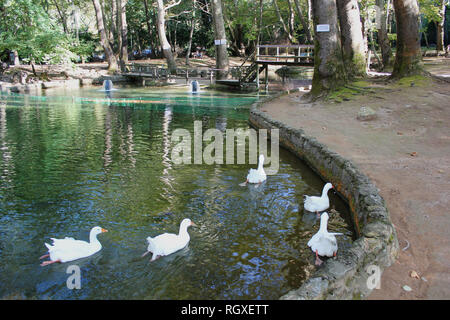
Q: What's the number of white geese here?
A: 5